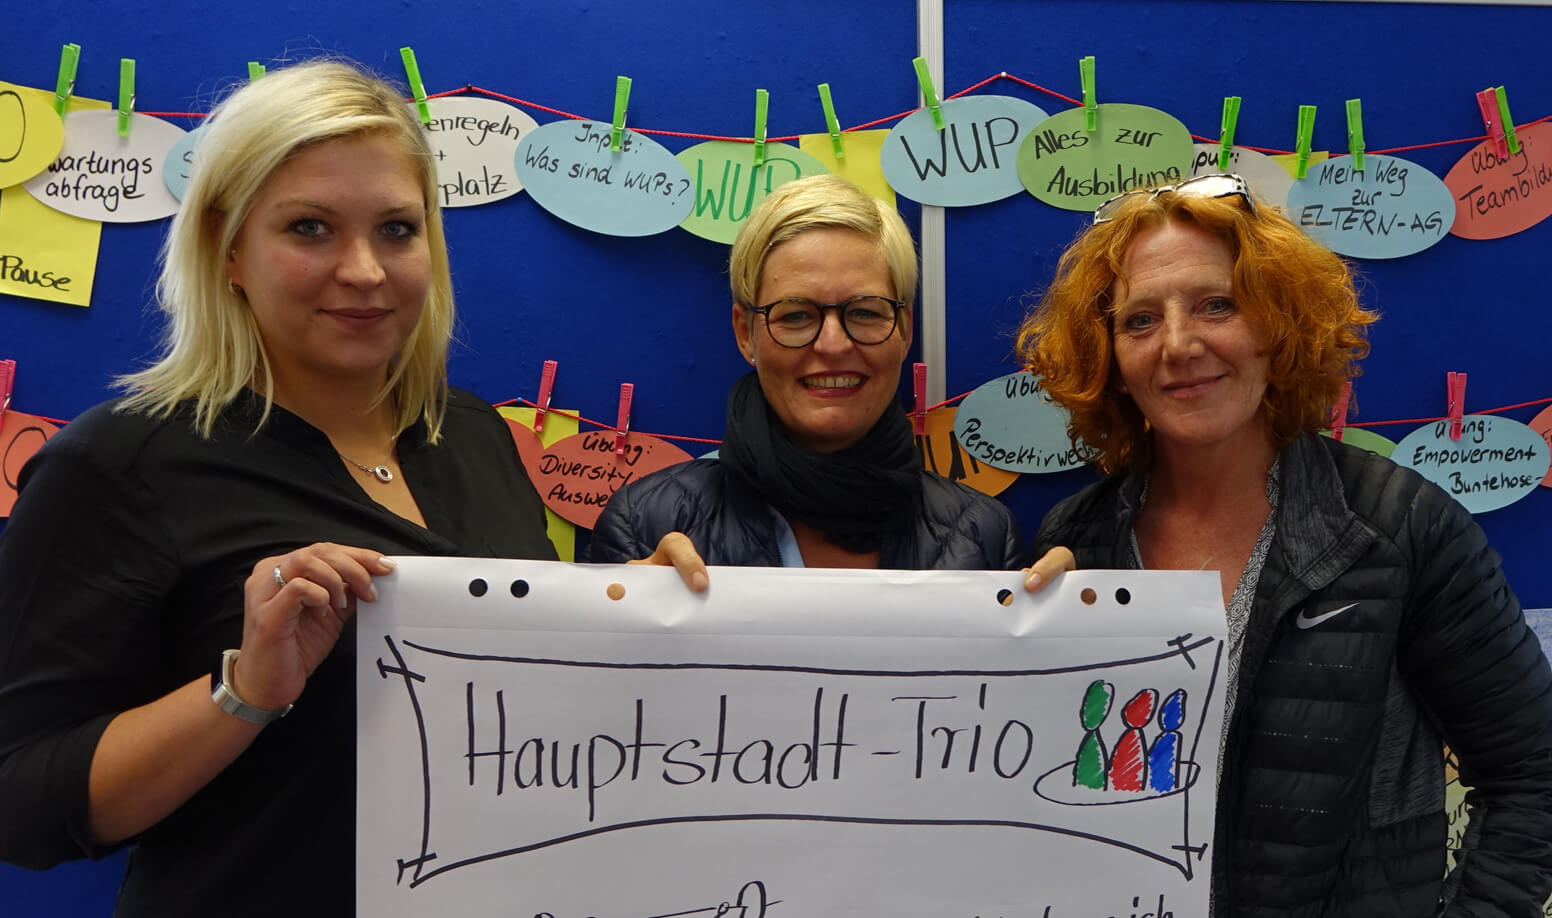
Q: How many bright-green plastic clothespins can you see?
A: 13